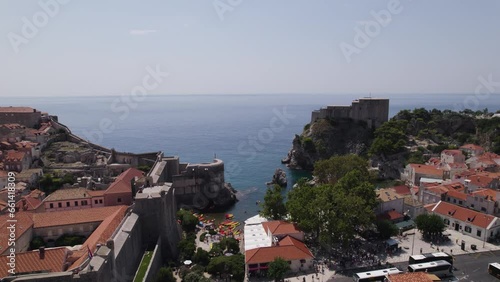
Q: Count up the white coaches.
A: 4